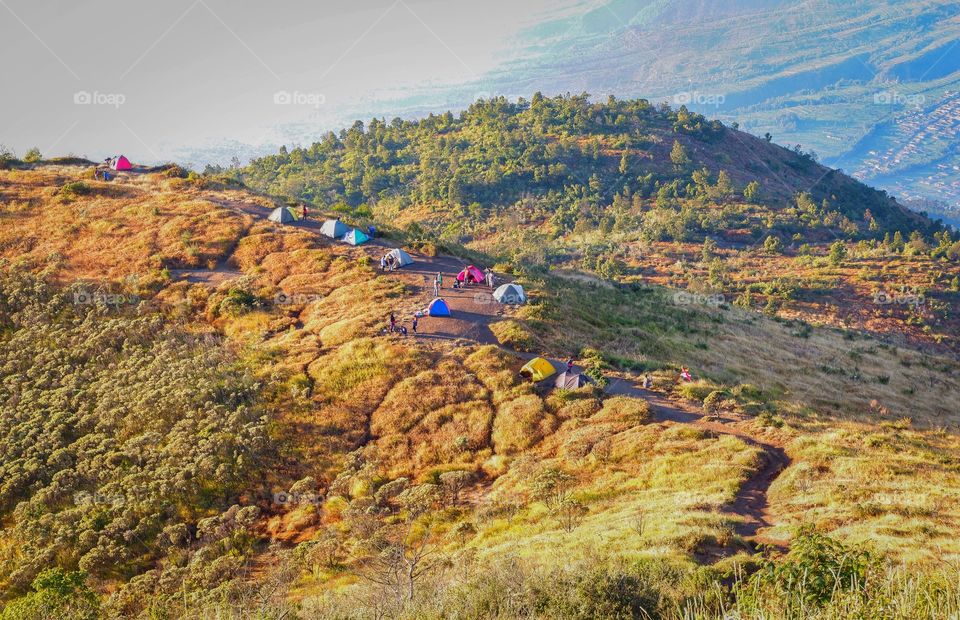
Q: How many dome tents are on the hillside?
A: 10